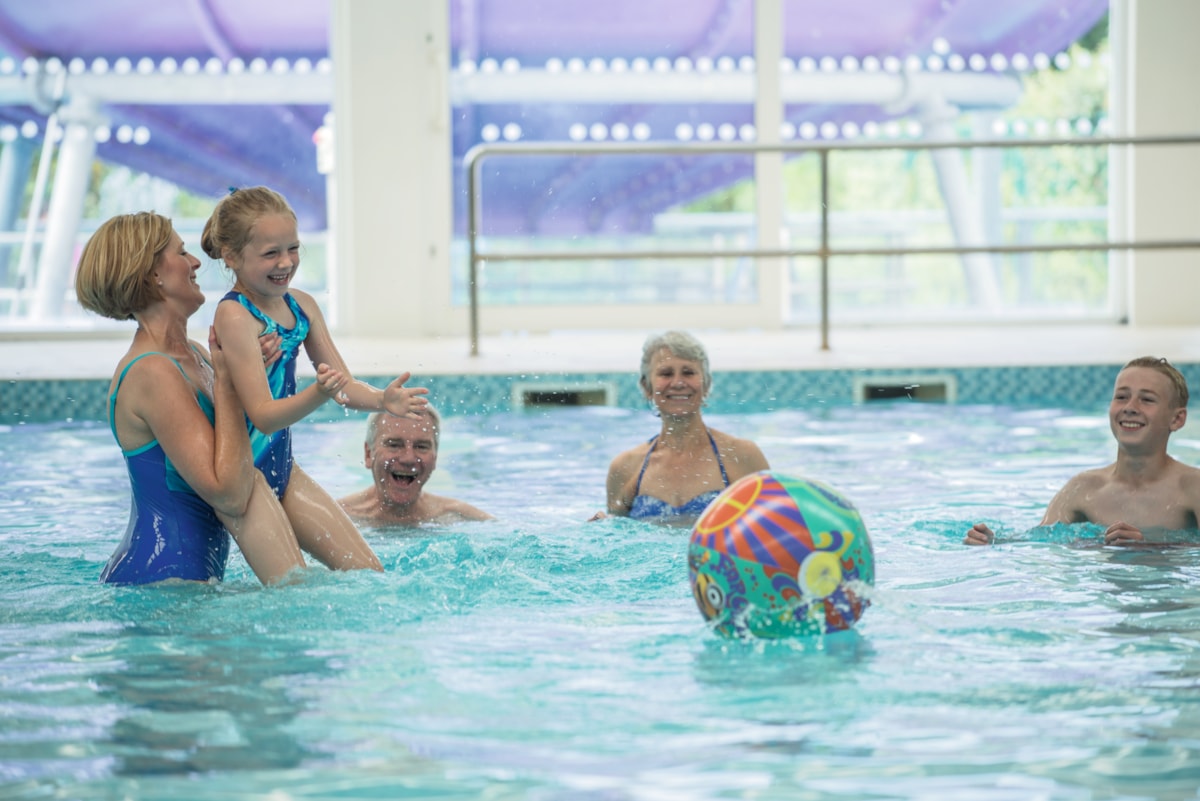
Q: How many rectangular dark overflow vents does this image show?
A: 2